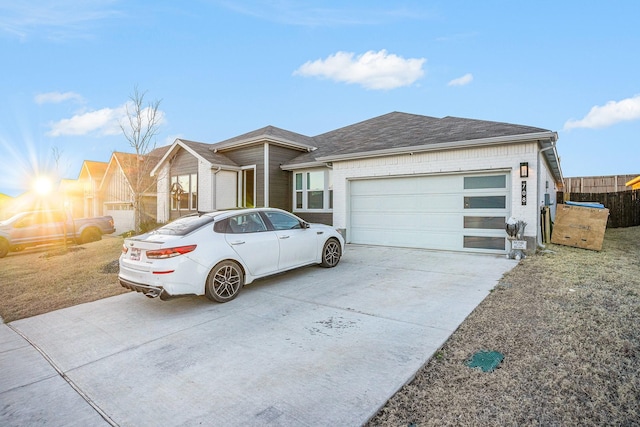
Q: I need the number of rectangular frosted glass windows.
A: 4